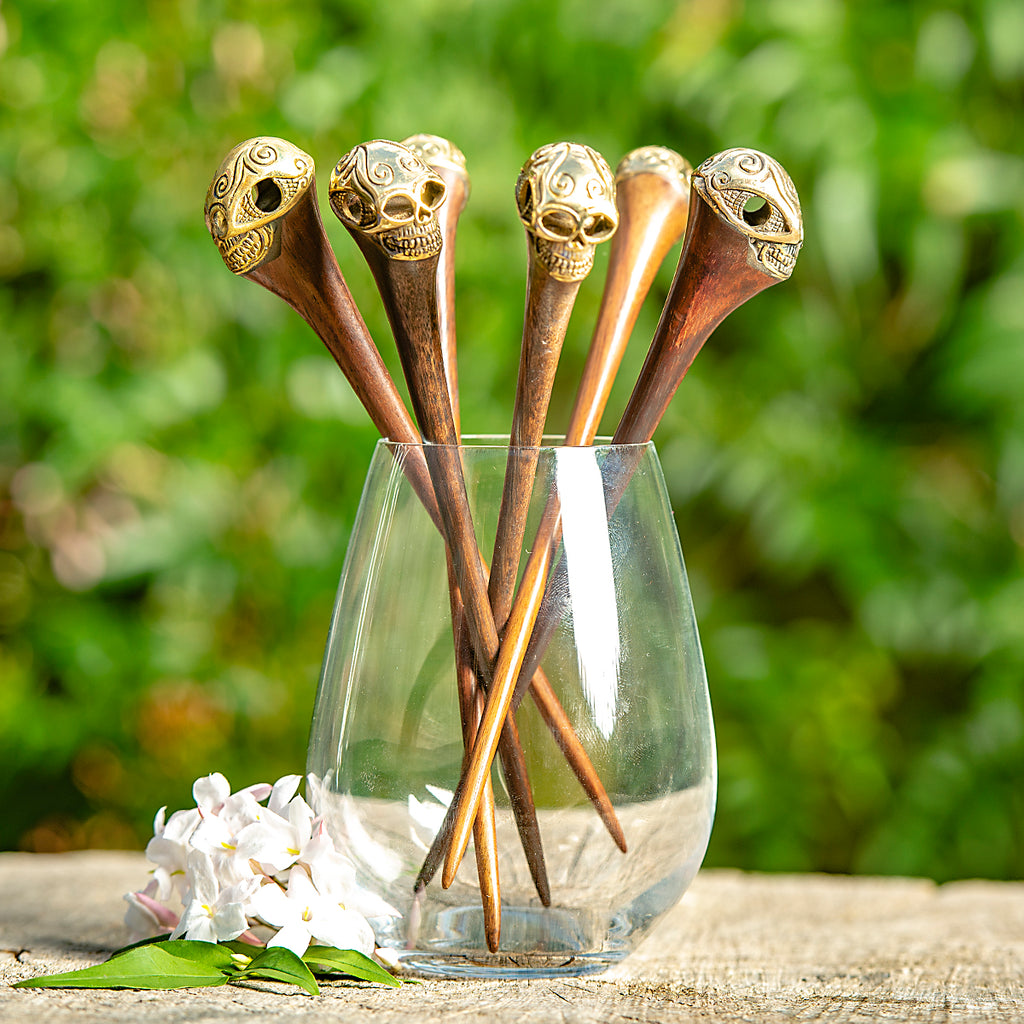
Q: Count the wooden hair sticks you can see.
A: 6